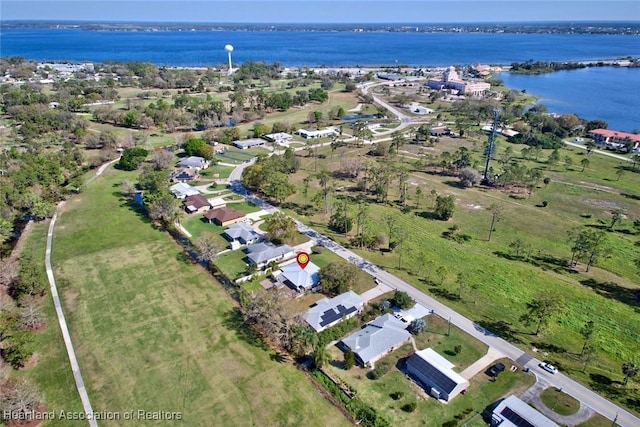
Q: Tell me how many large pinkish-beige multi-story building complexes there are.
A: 1